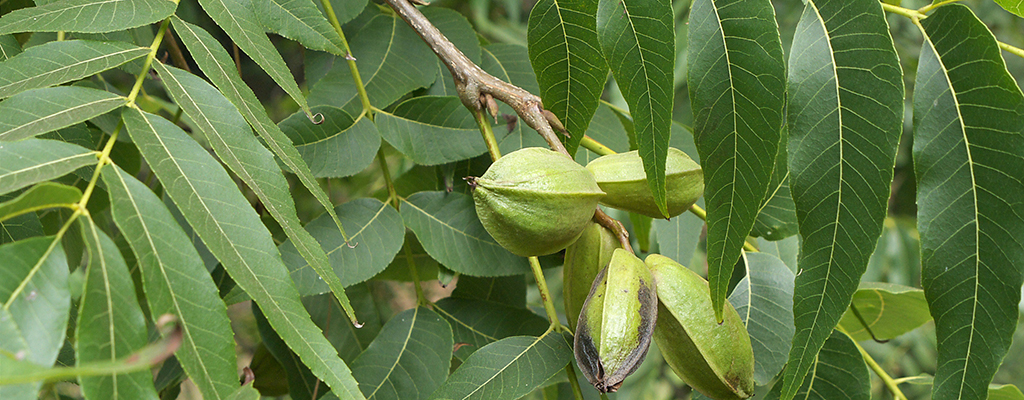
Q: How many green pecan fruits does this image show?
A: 5